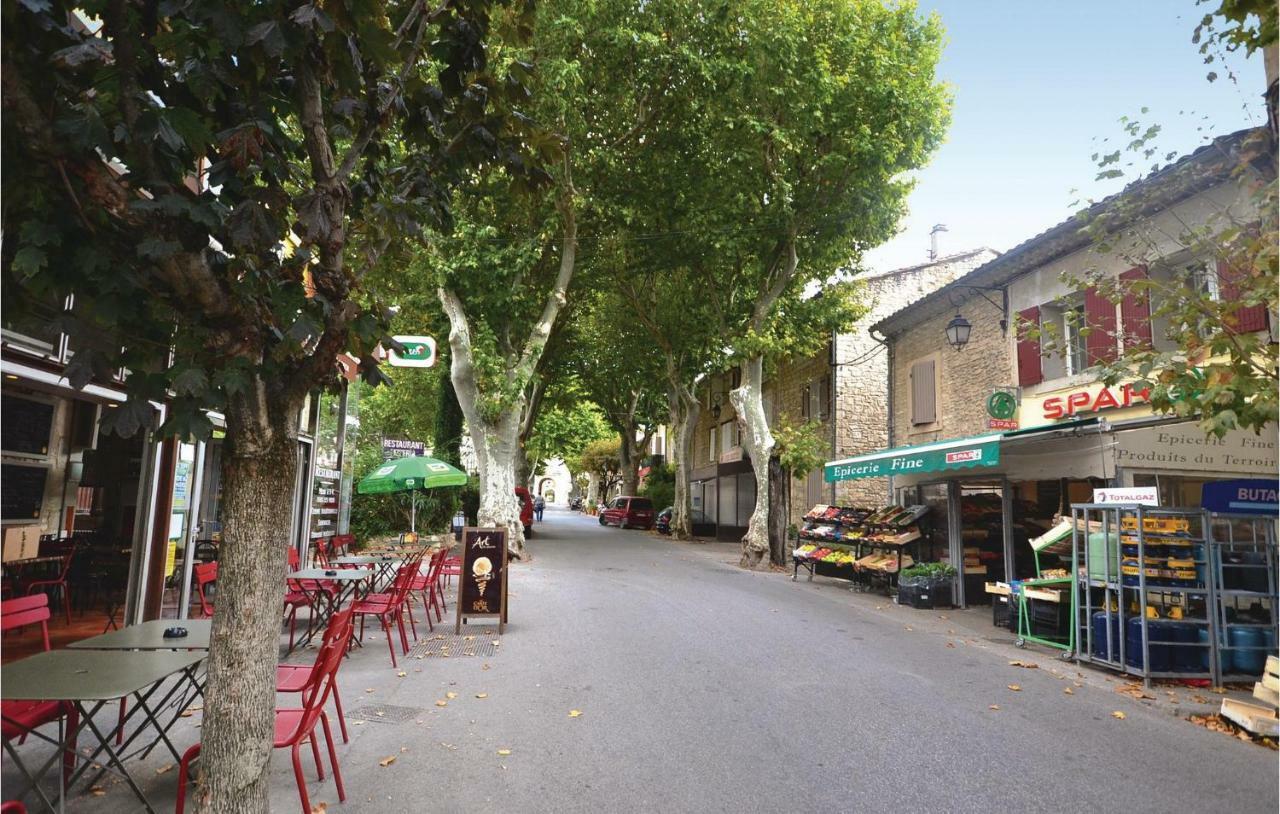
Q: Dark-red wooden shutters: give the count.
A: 4